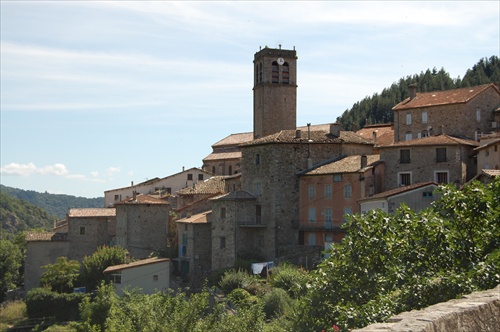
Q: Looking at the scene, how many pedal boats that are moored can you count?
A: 0